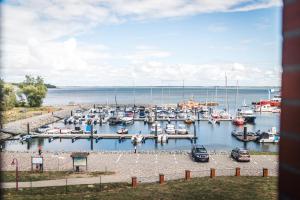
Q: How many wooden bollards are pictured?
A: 6